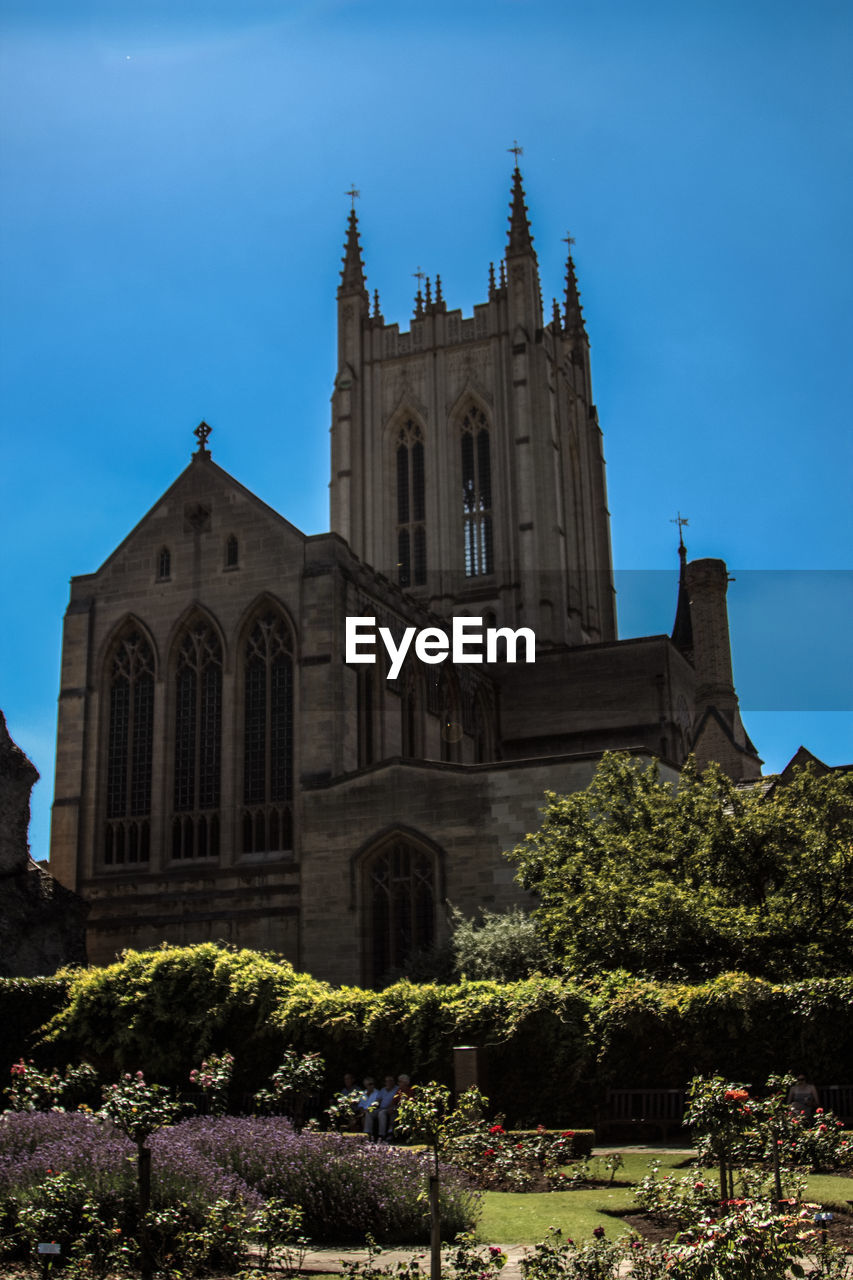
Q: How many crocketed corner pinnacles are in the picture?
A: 4